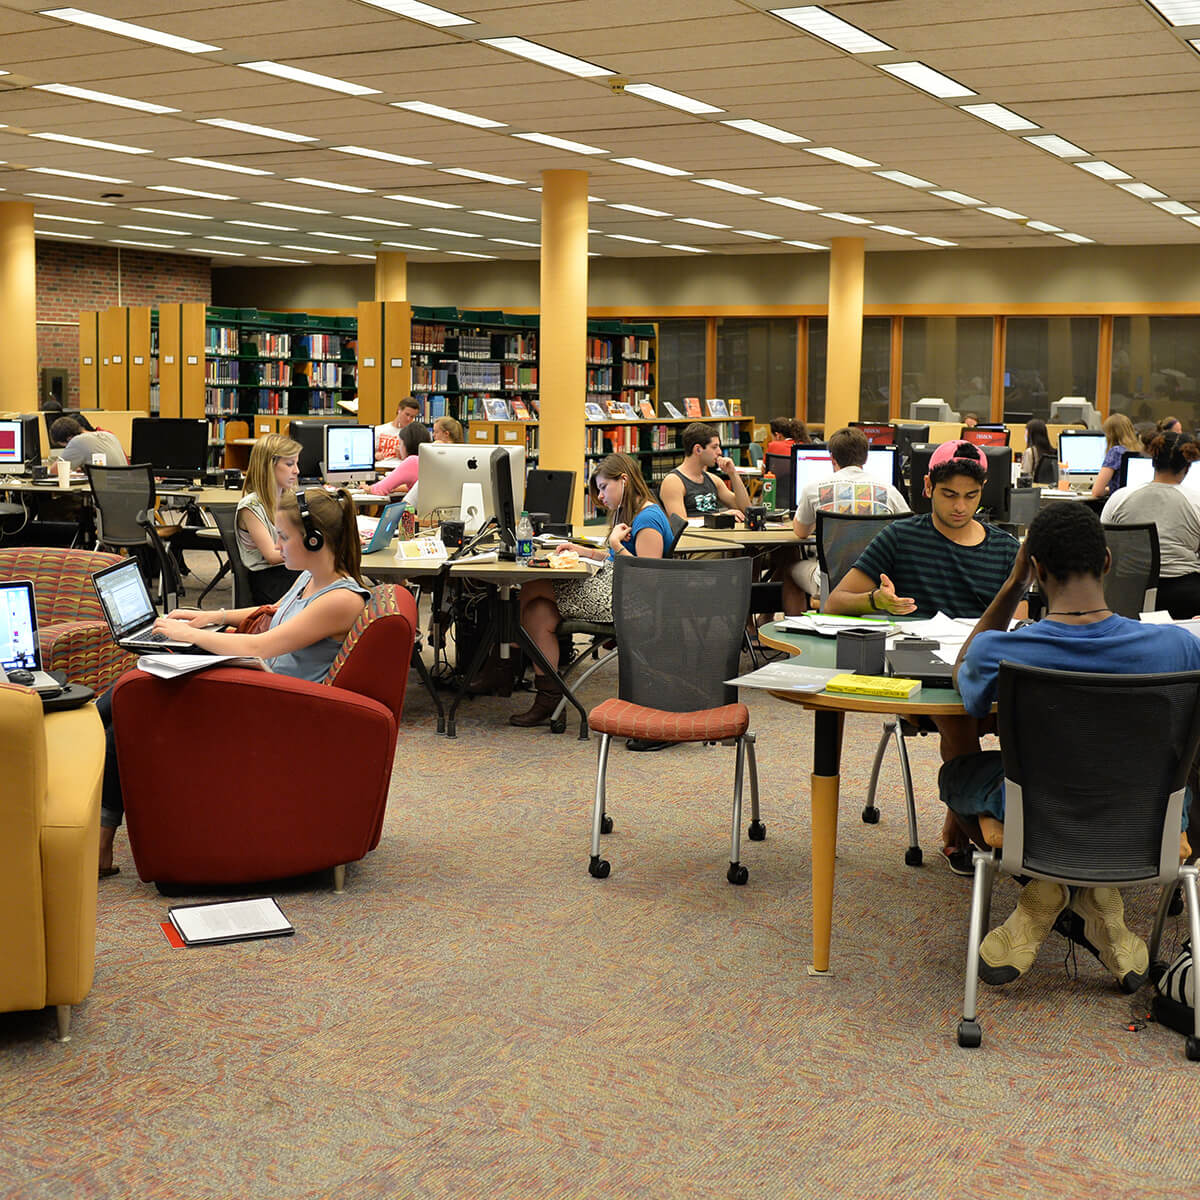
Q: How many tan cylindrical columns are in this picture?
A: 4